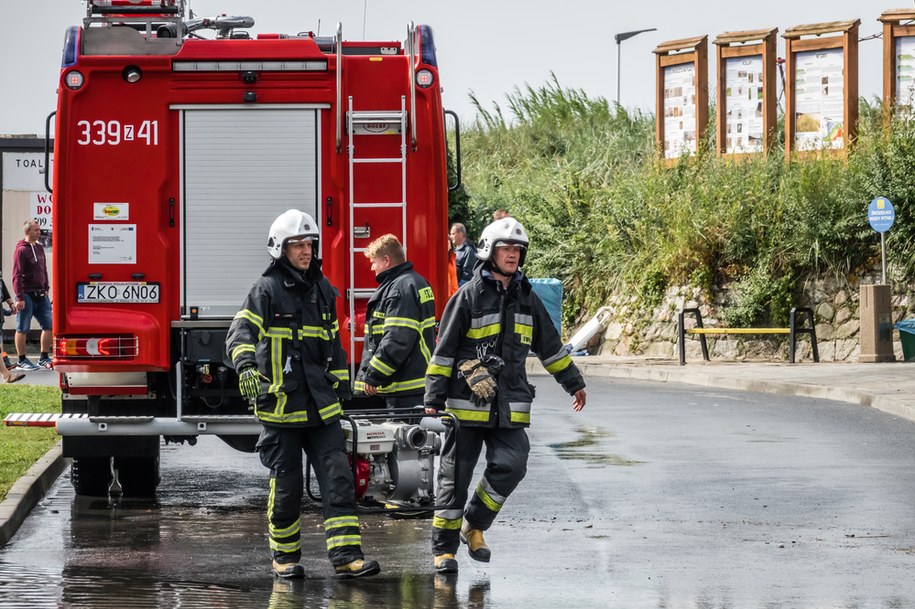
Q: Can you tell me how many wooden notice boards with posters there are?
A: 4